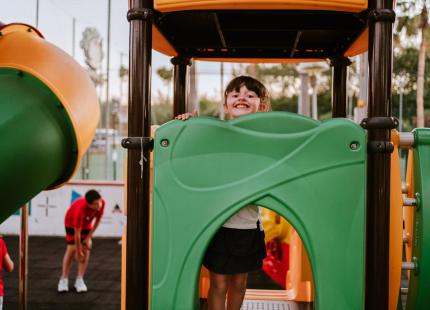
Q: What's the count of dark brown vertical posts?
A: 4